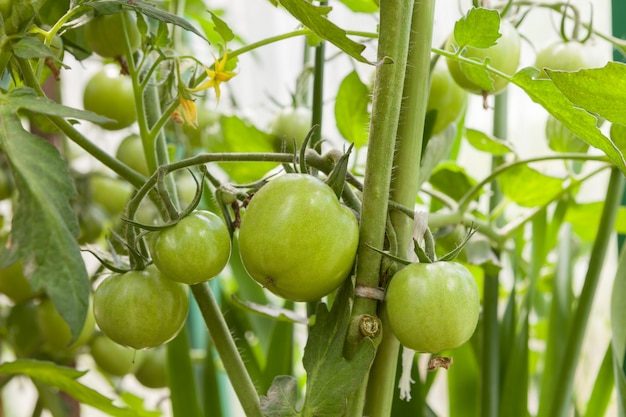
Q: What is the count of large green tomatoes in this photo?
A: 4